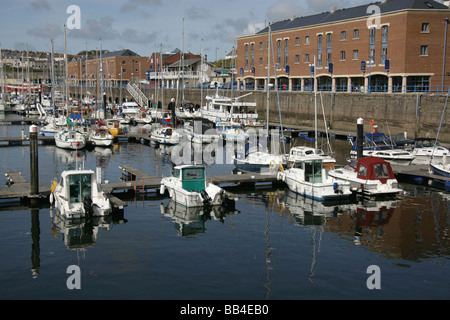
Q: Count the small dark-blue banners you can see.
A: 7